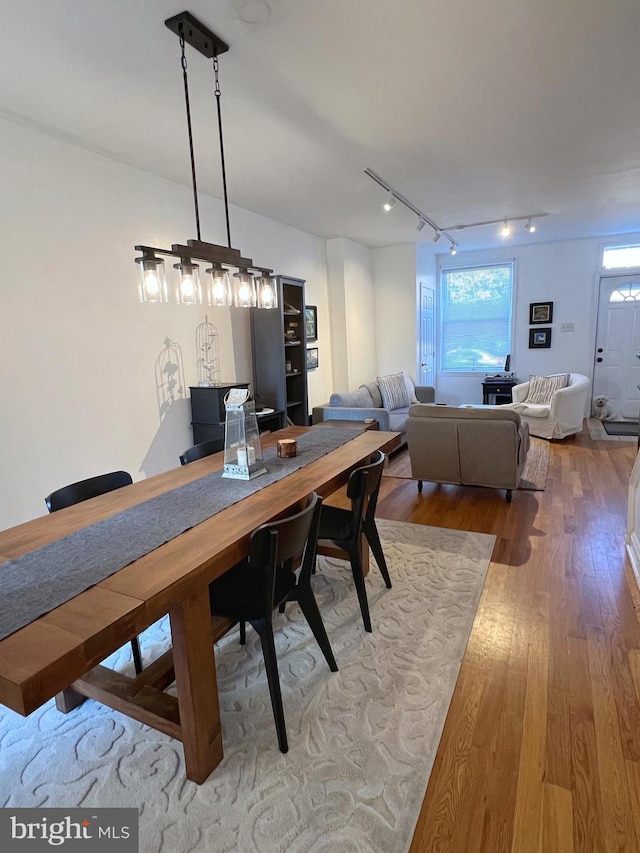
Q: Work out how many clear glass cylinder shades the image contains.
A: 5